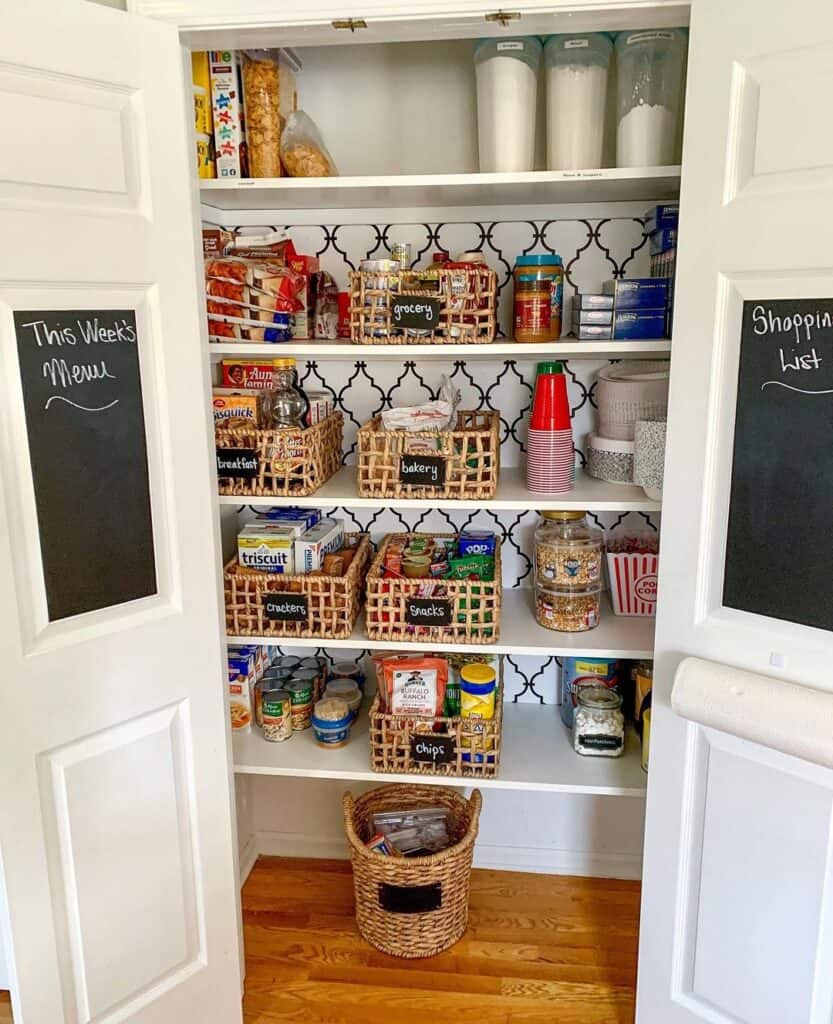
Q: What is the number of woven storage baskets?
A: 7